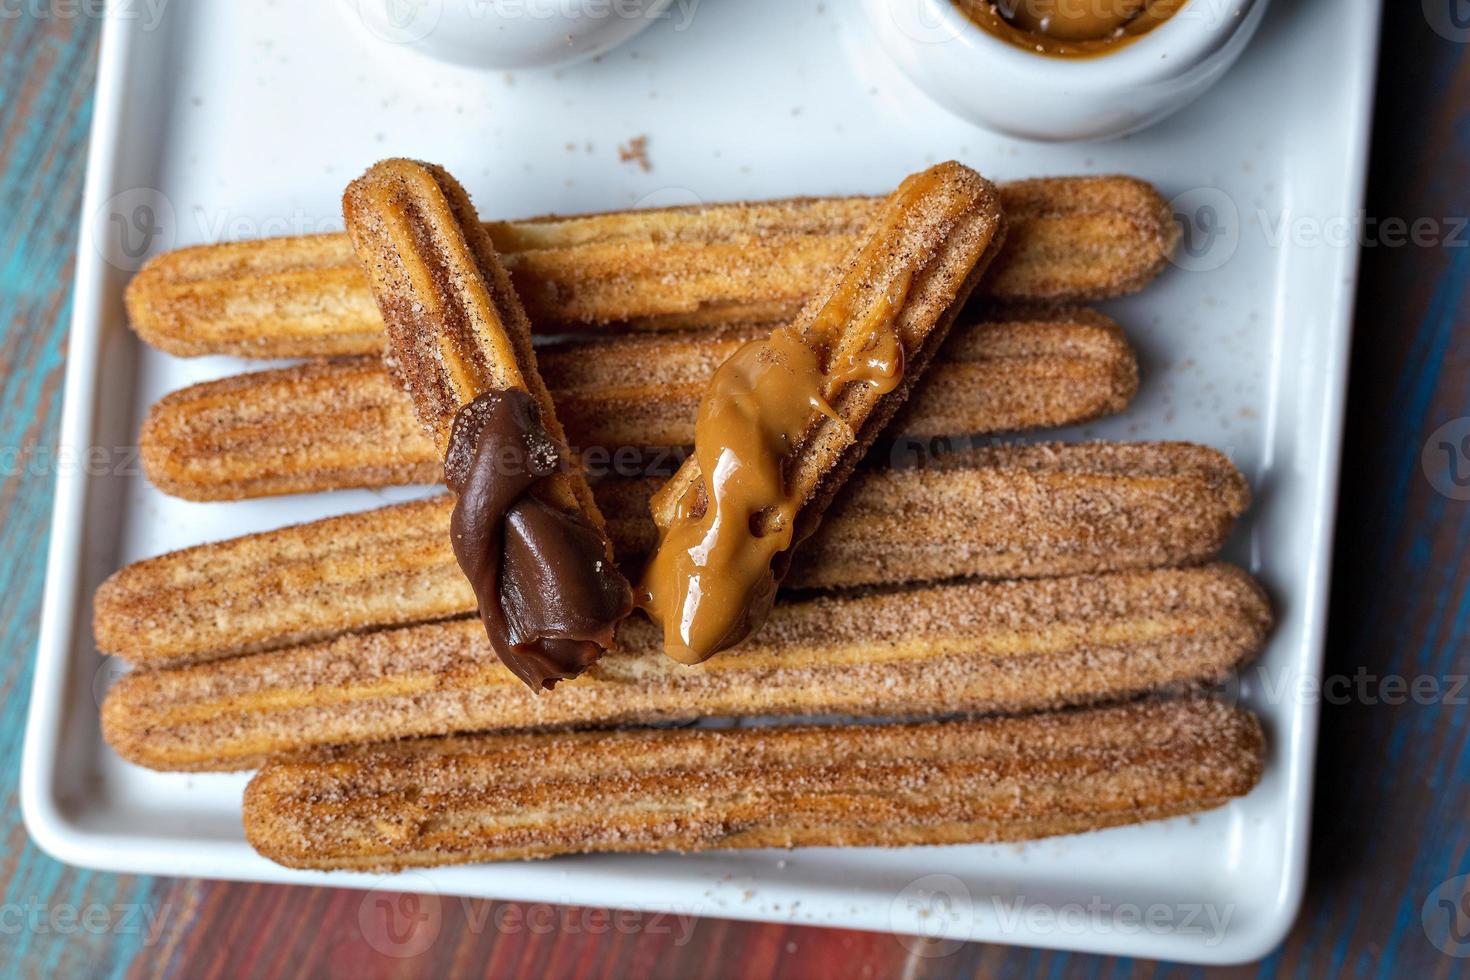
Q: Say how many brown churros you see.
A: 7